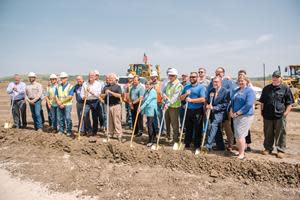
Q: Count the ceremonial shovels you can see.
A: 7